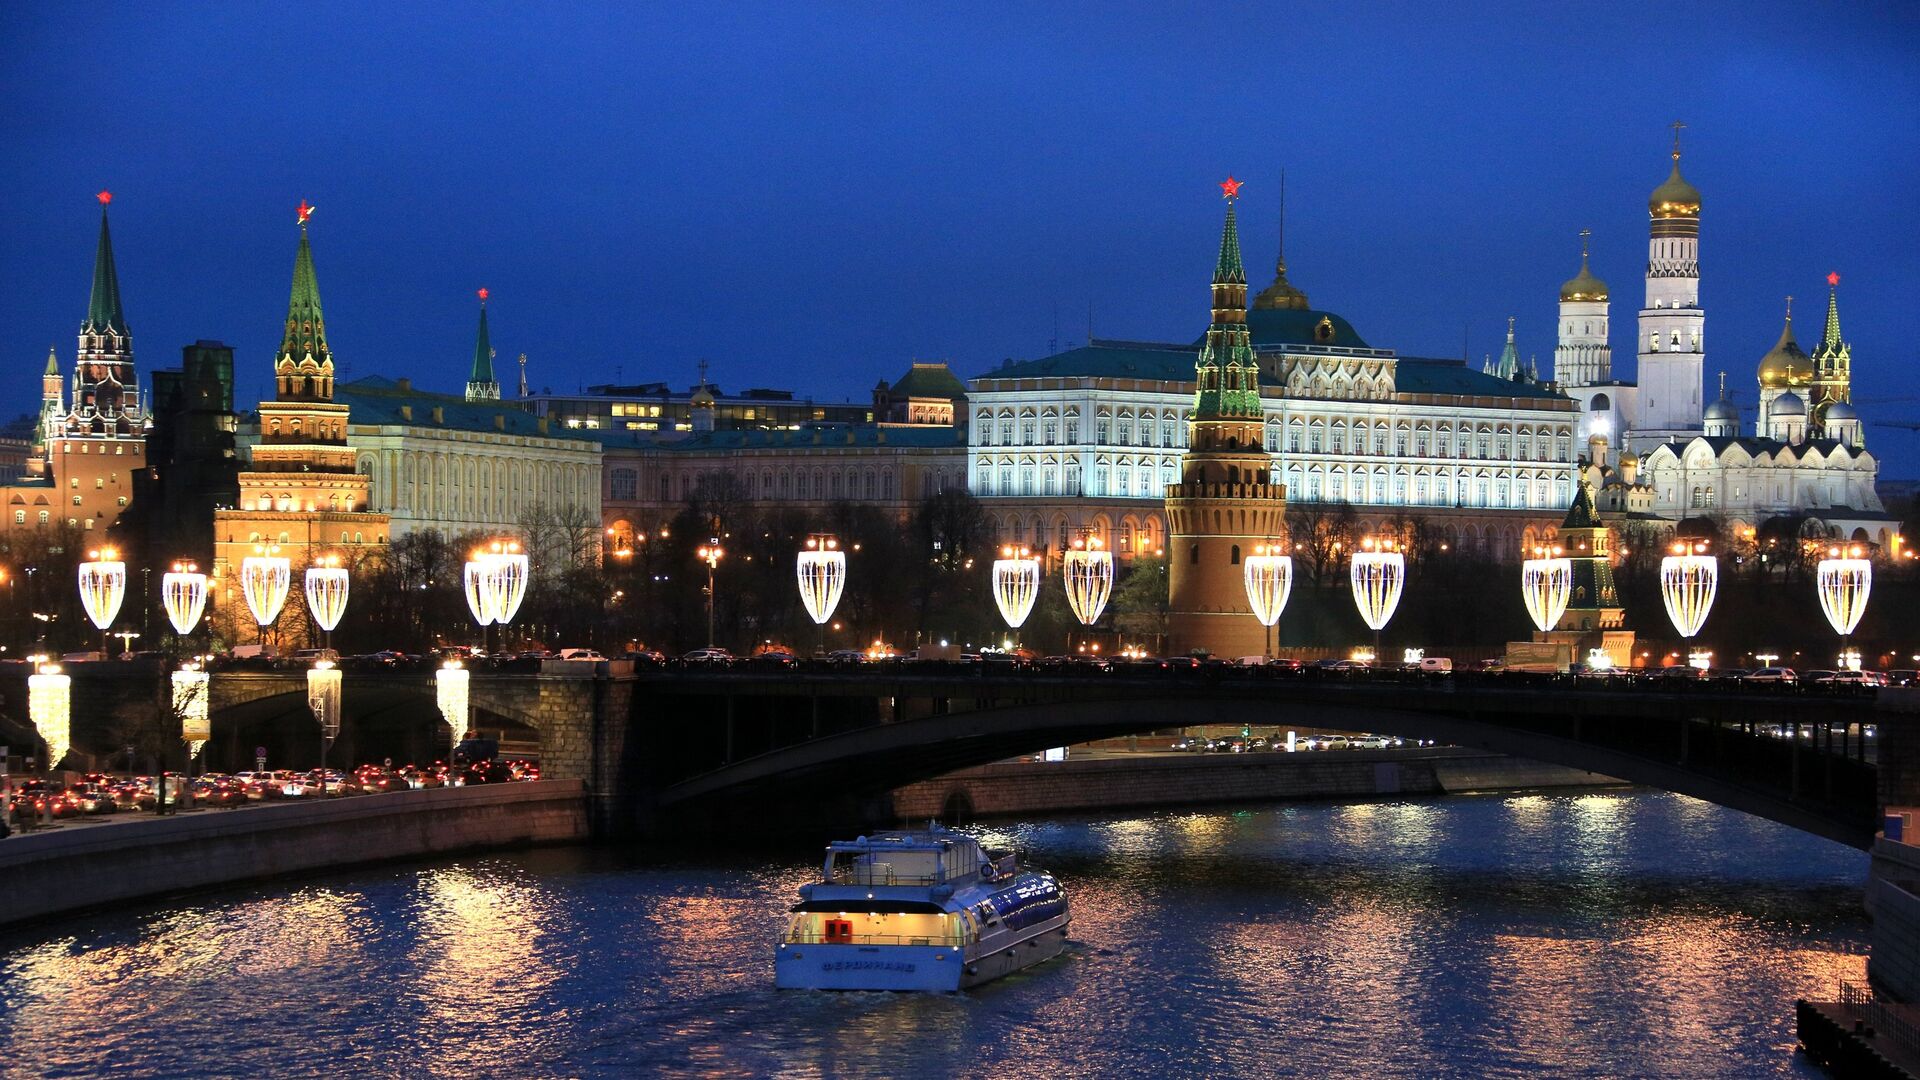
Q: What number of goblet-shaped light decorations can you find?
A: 14